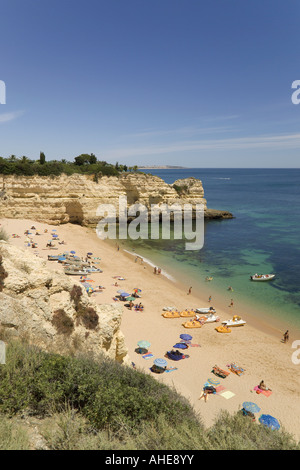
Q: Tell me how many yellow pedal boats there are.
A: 4